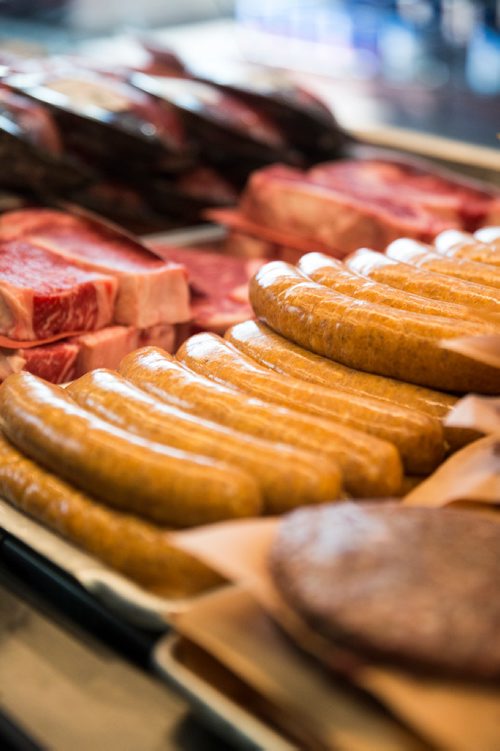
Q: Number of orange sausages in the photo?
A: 12